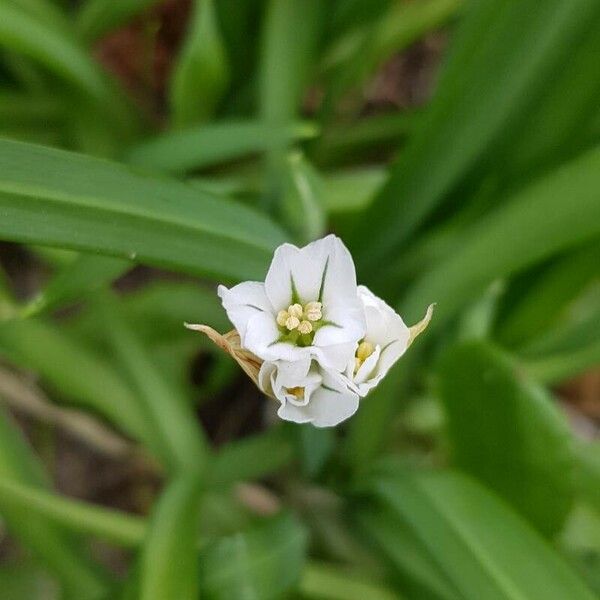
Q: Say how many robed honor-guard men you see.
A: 0